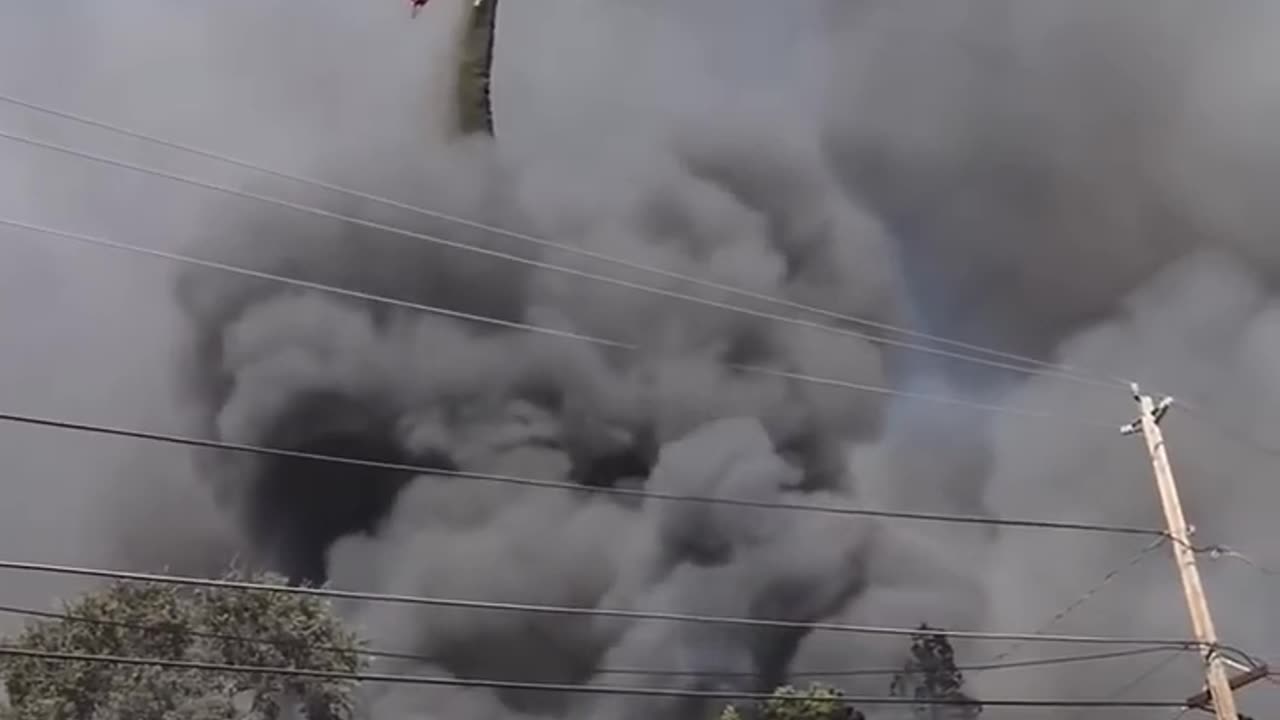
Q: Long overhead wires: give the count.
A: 7